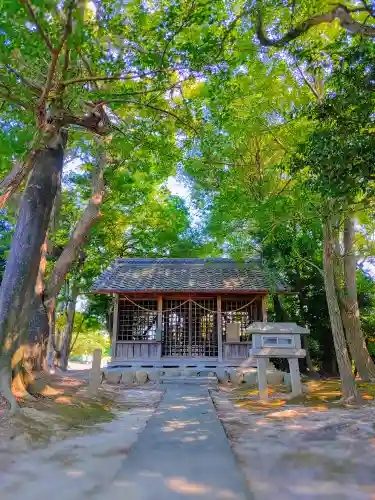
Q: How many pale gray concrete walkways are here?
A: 1